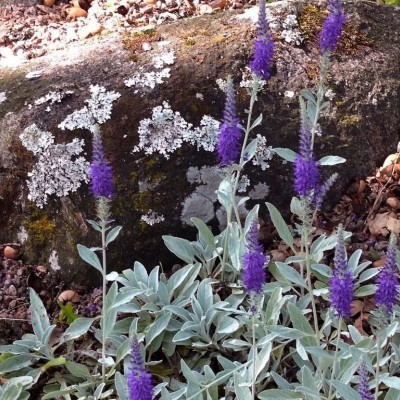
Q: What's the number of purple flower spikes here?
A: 11